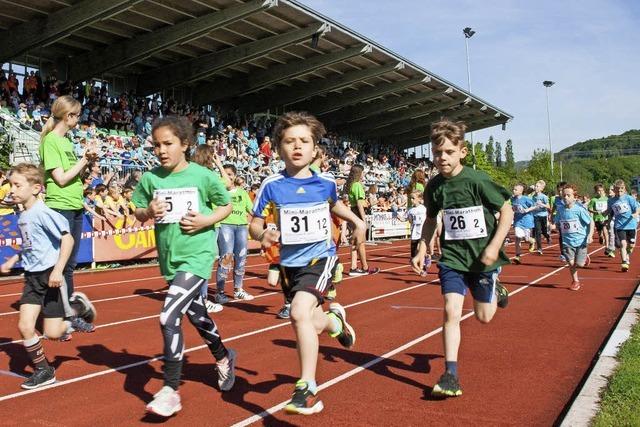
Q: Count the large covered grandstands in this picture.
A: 1